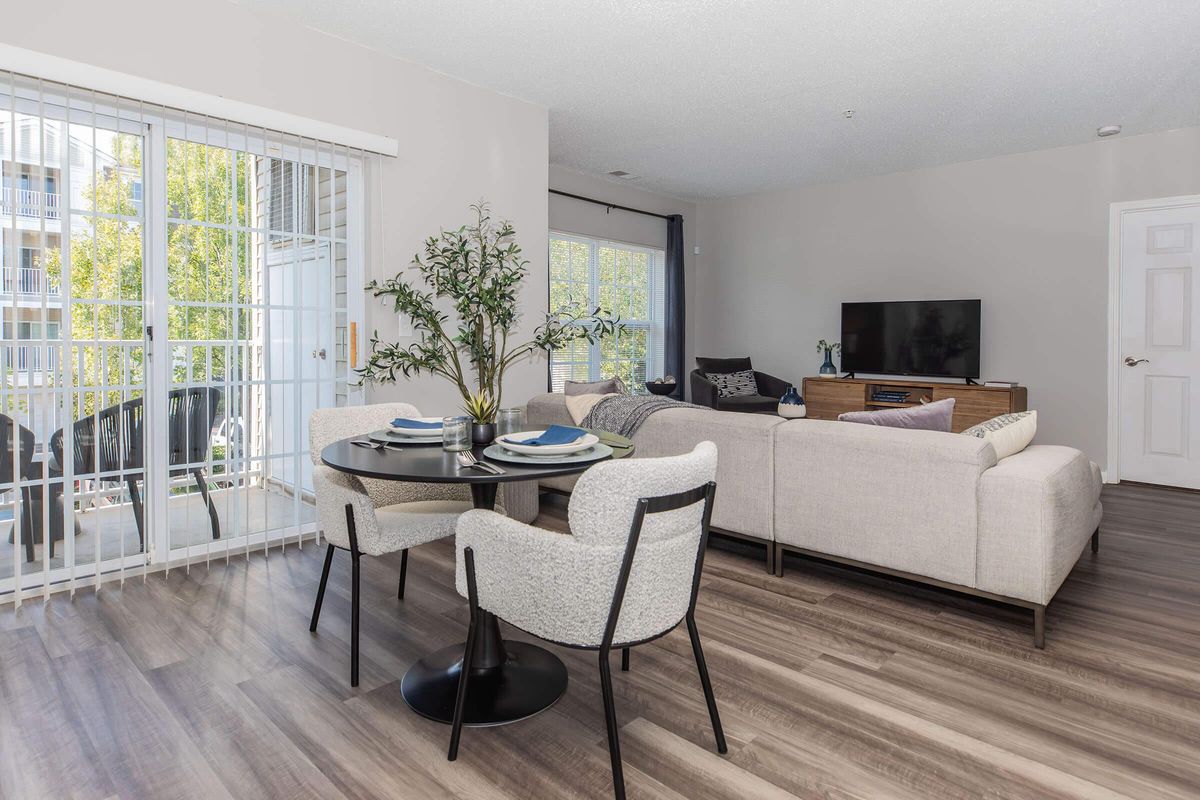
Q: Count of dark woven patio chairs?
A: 2